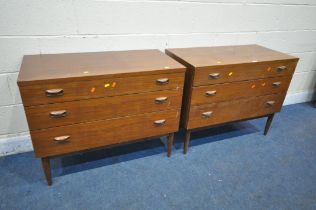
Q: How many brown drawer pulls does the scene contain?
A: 12